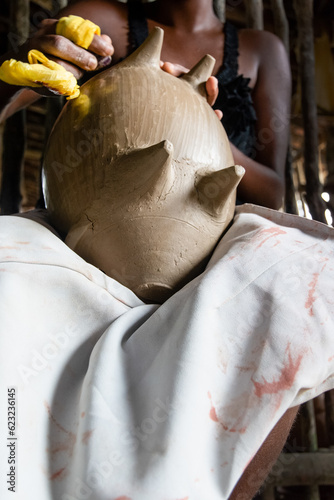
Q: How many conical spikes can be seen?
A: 4